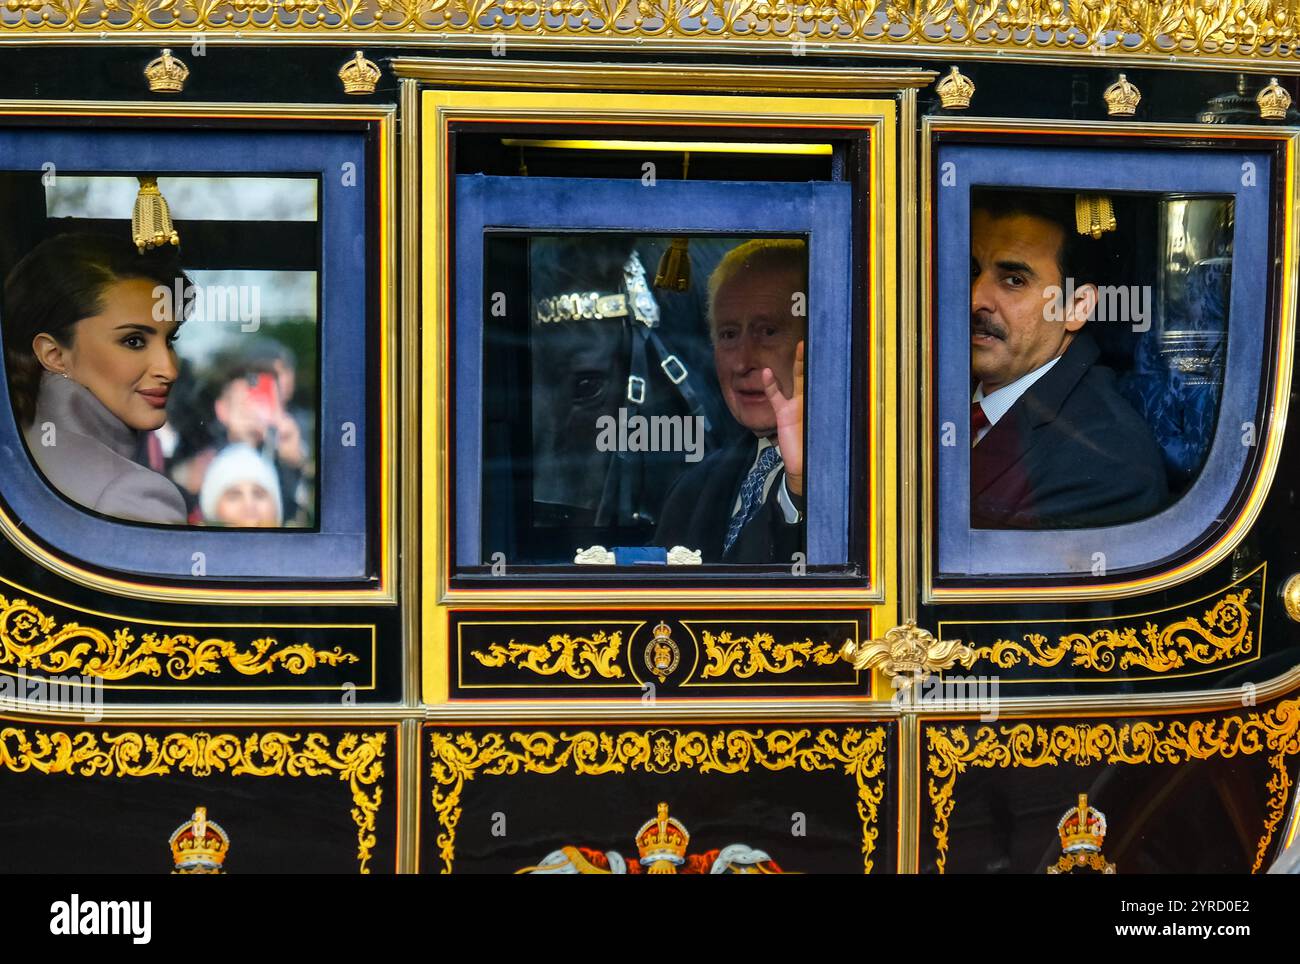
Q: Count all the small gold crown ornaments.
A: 5